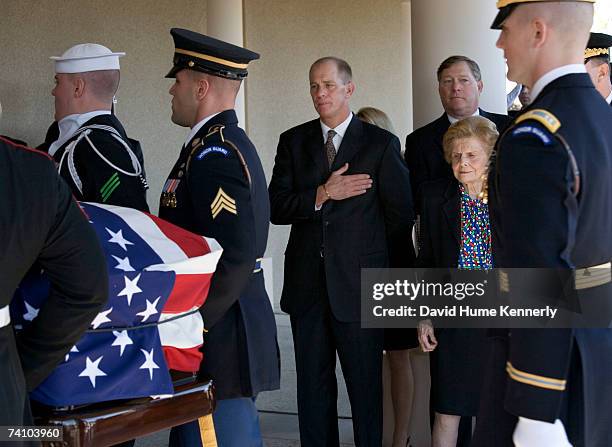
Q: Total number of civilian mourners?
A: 4